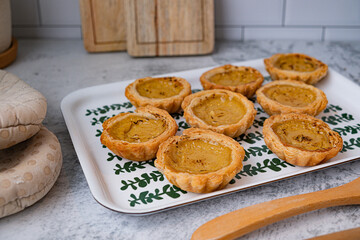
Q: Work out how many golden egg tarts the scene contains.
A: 8